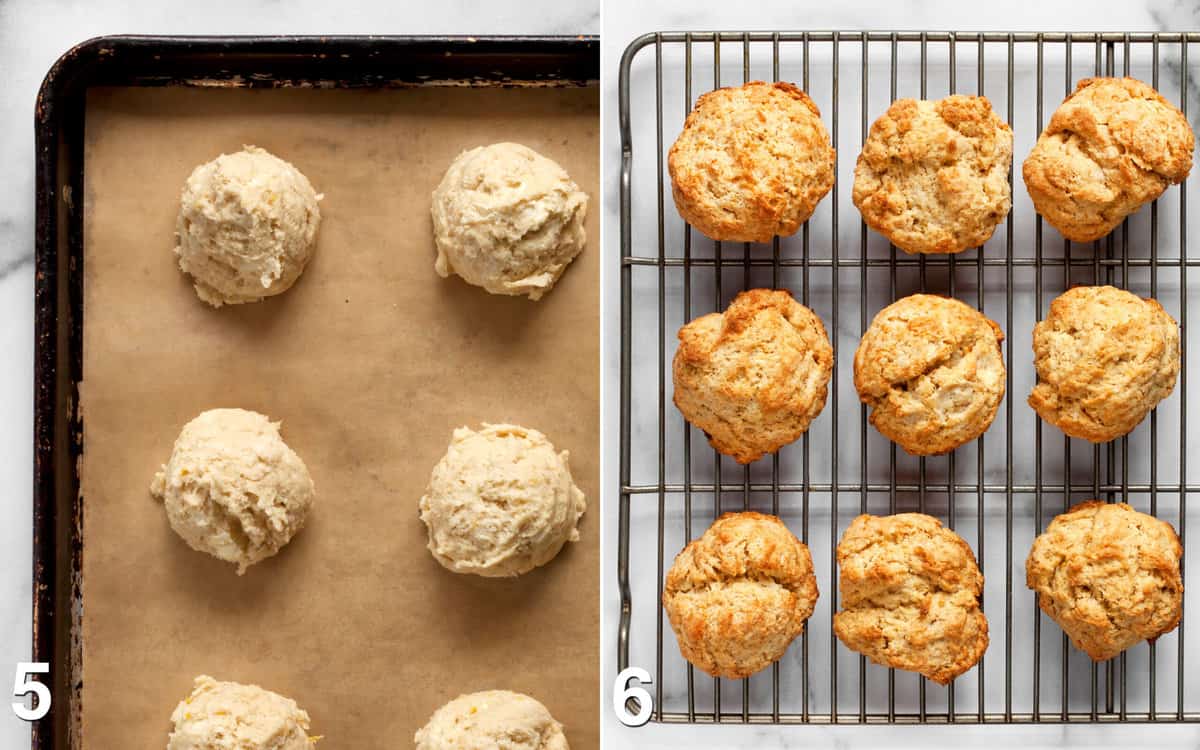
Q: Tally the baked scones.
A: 9